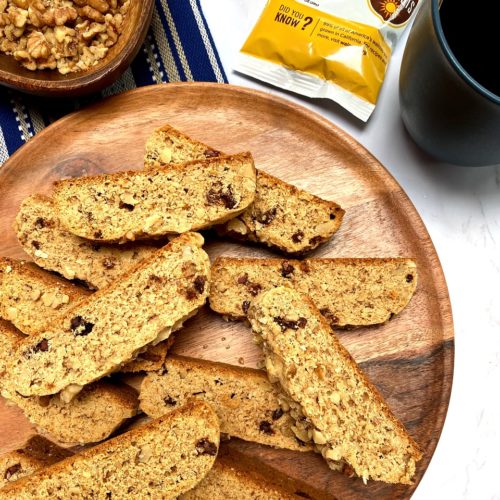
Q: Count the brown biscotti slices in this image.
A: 12